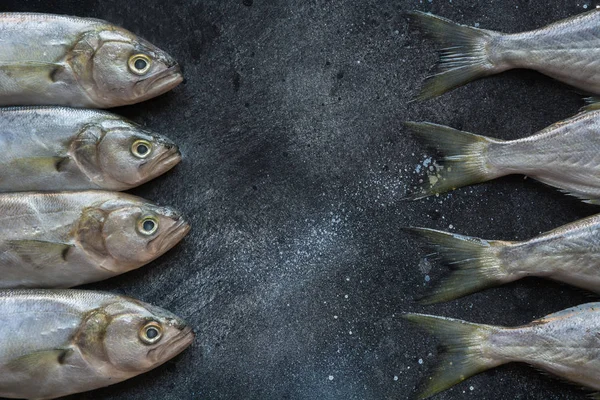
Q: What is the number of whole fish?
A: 0